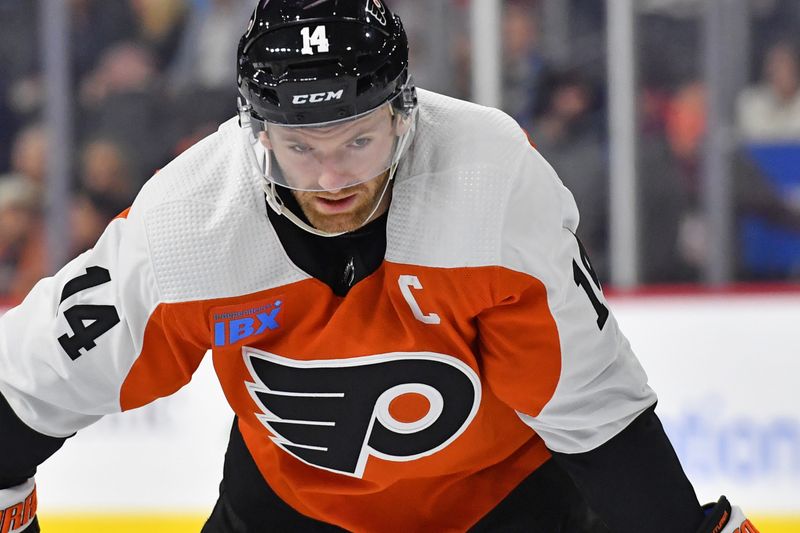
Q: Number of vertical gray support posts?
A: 4